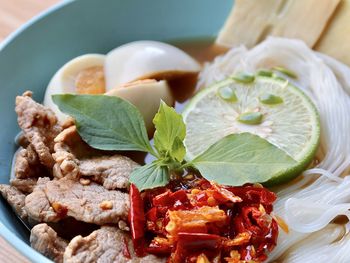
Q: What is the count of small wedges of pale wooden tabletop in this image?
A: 2